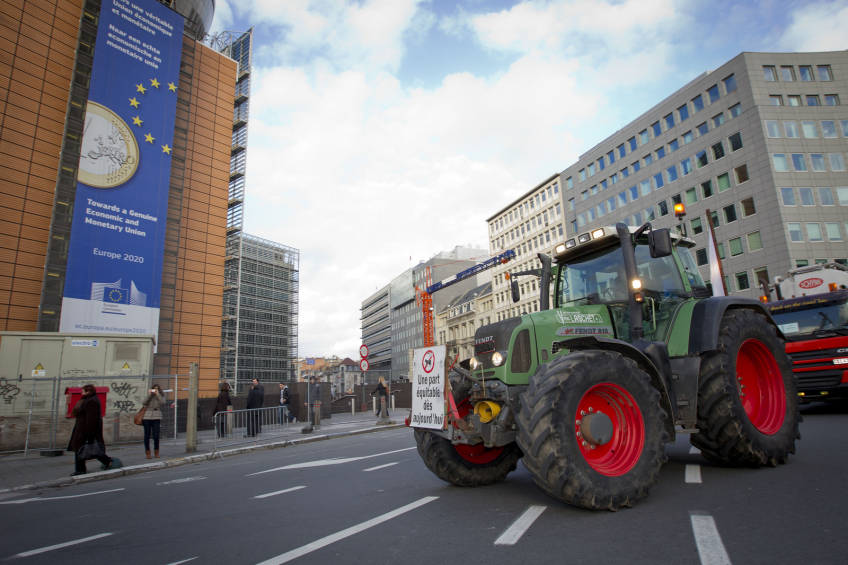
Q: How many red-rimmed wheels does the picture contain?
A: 3